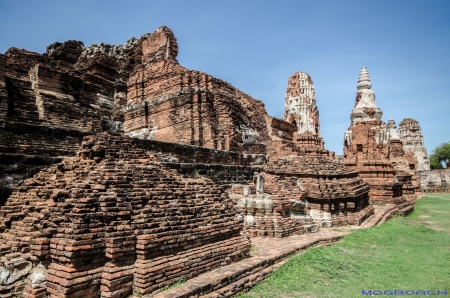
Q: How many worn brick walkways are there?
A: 1